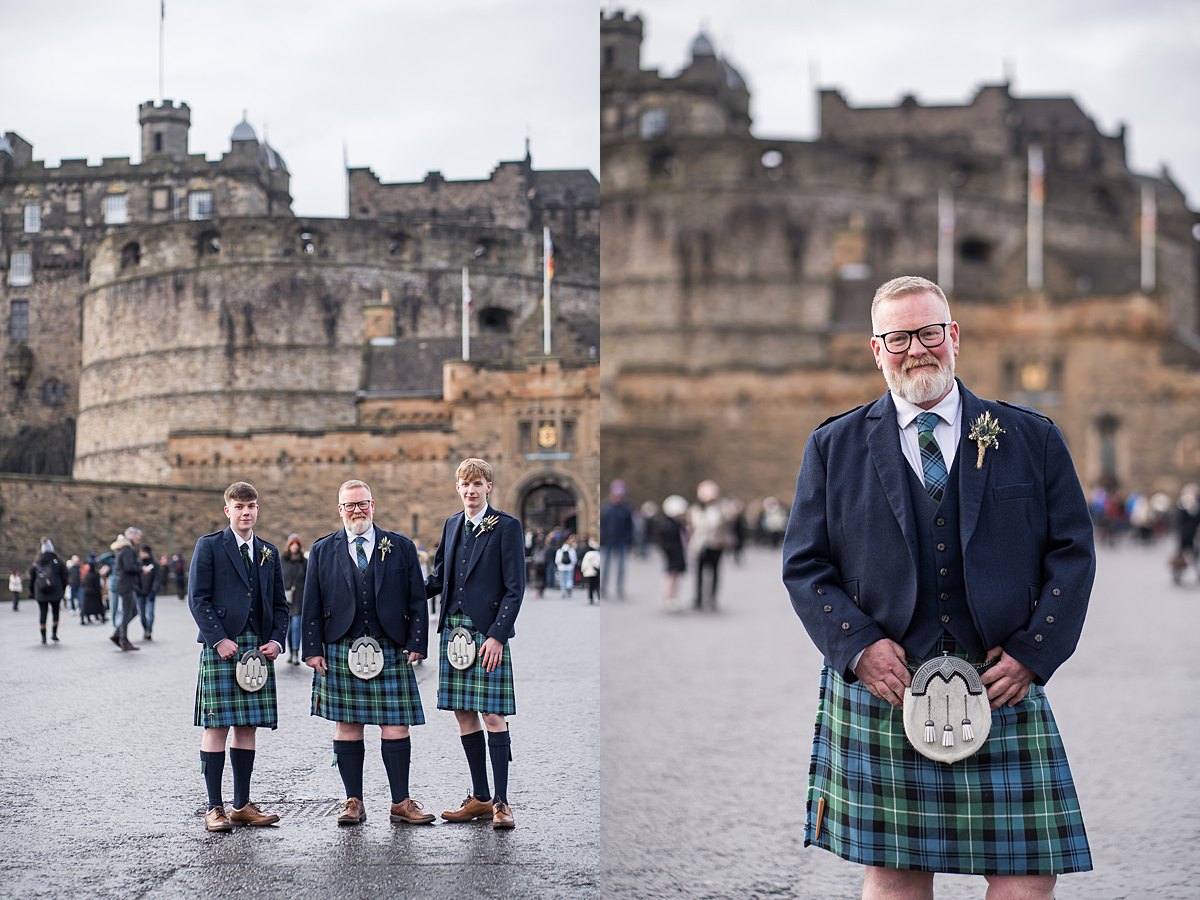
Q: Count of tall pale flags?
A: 5